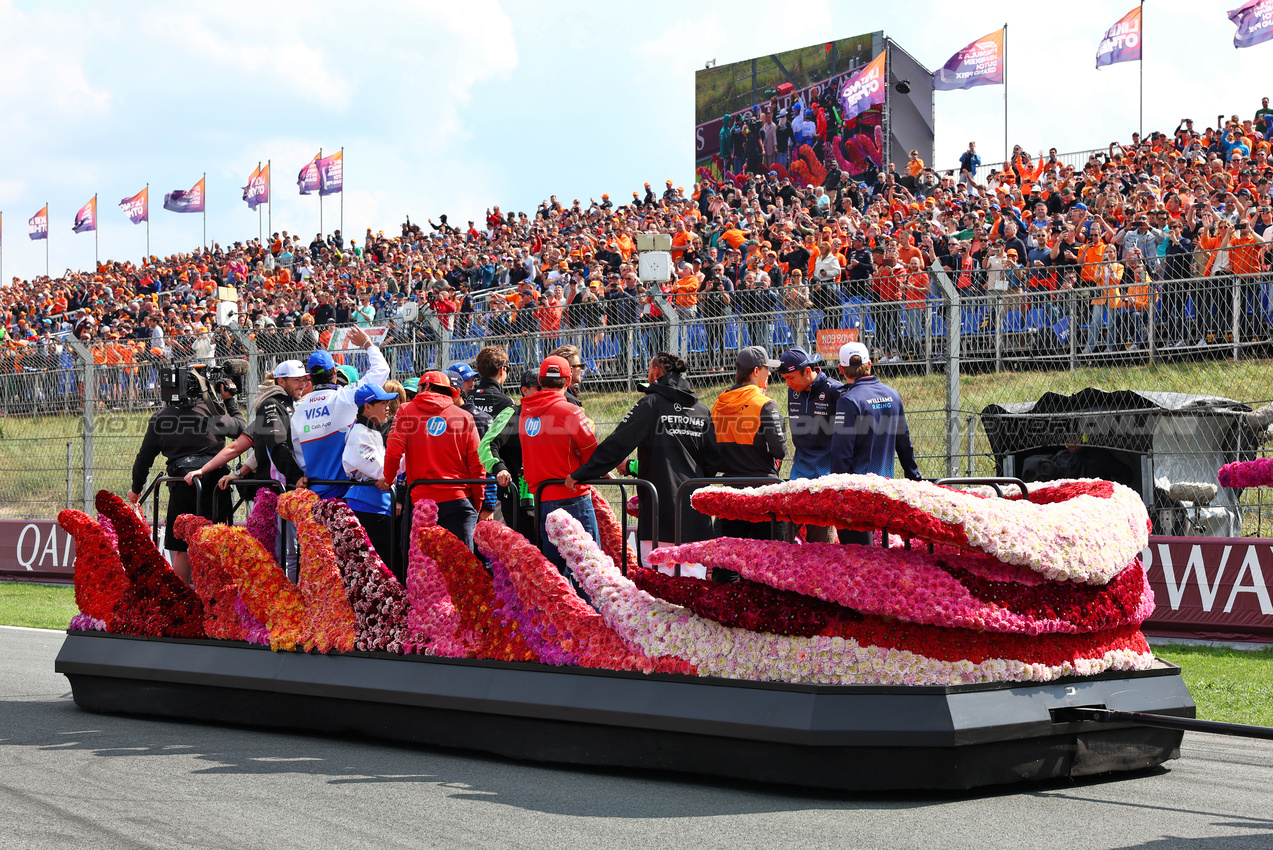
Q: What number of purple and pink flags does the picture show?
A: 12